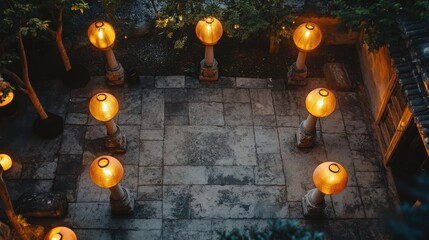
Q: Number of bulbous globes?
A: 10